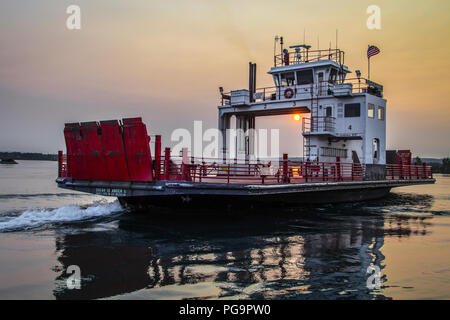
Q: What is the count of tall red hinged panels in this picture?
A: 4